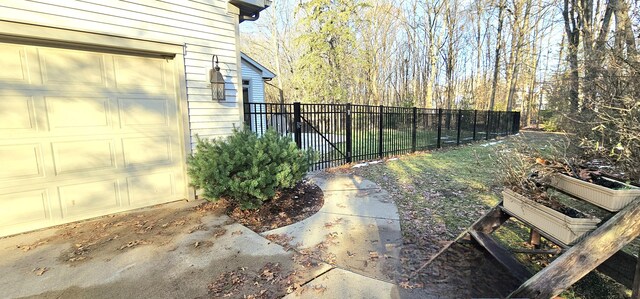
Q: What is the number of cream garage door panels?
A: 12